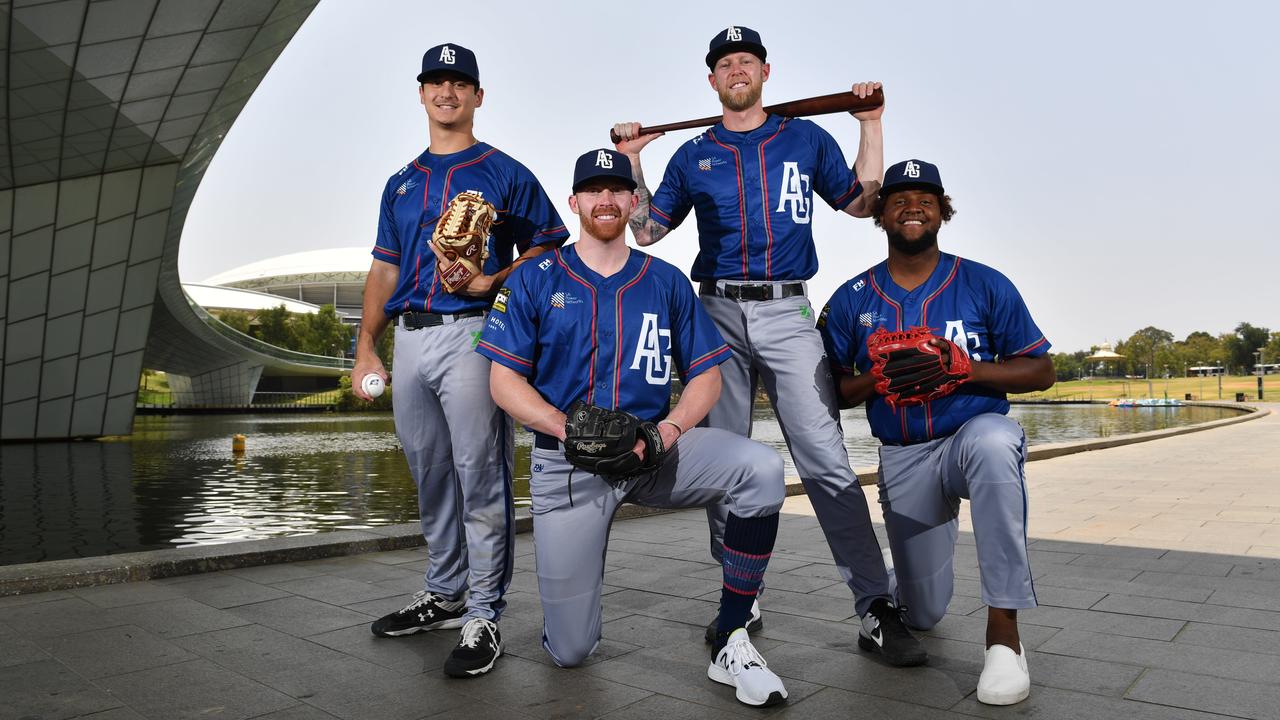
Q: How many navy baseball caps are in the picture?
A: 4